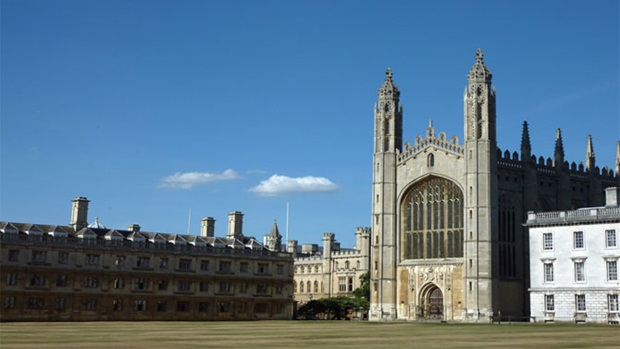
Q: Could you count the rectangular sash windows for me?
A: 9